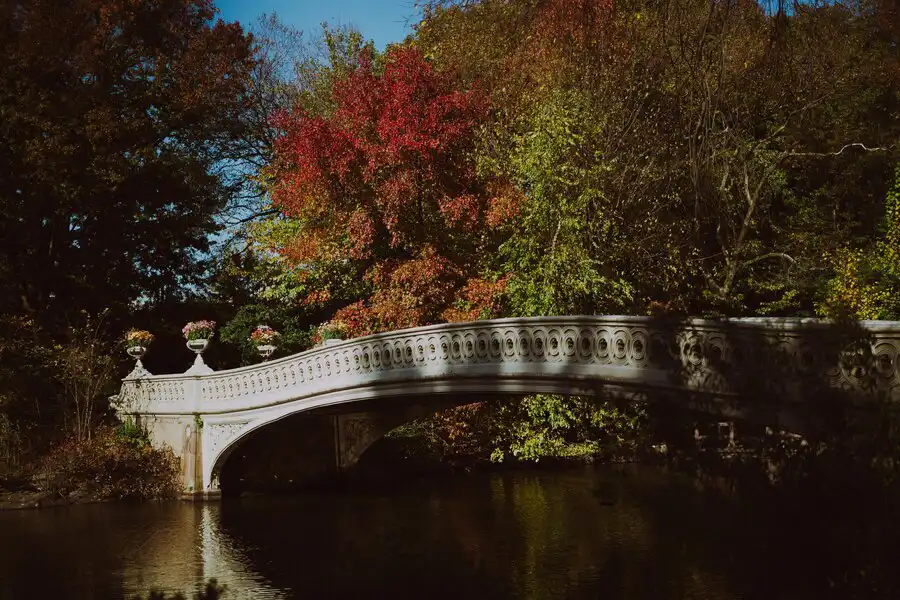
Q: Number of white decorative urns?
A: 4